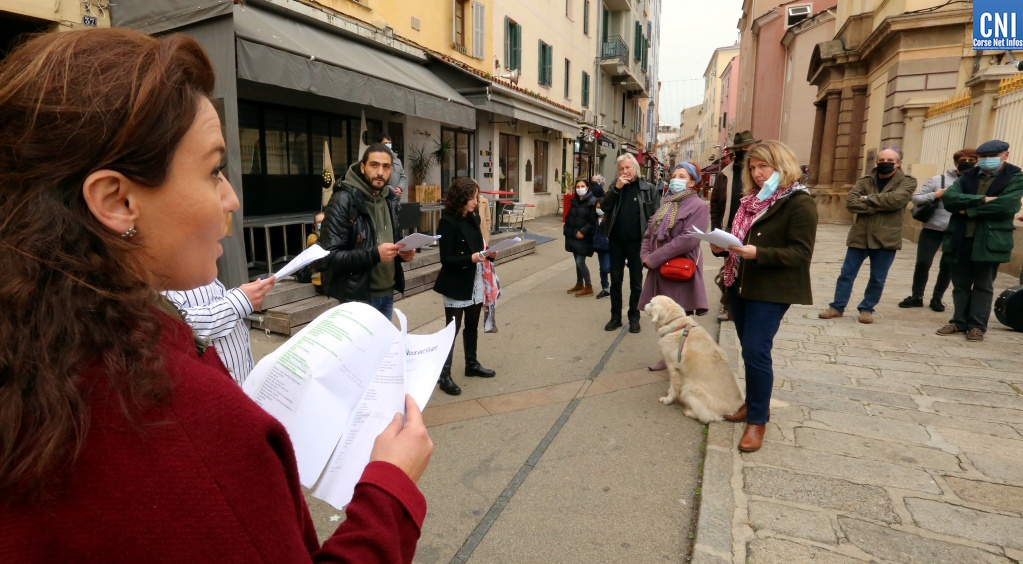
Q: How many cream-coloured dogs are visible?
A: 1